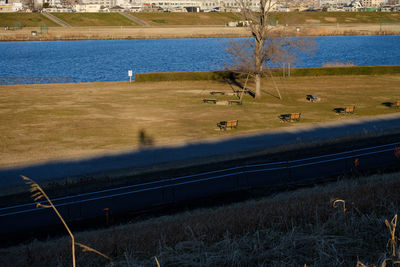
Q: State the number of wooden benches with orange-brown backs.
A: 4